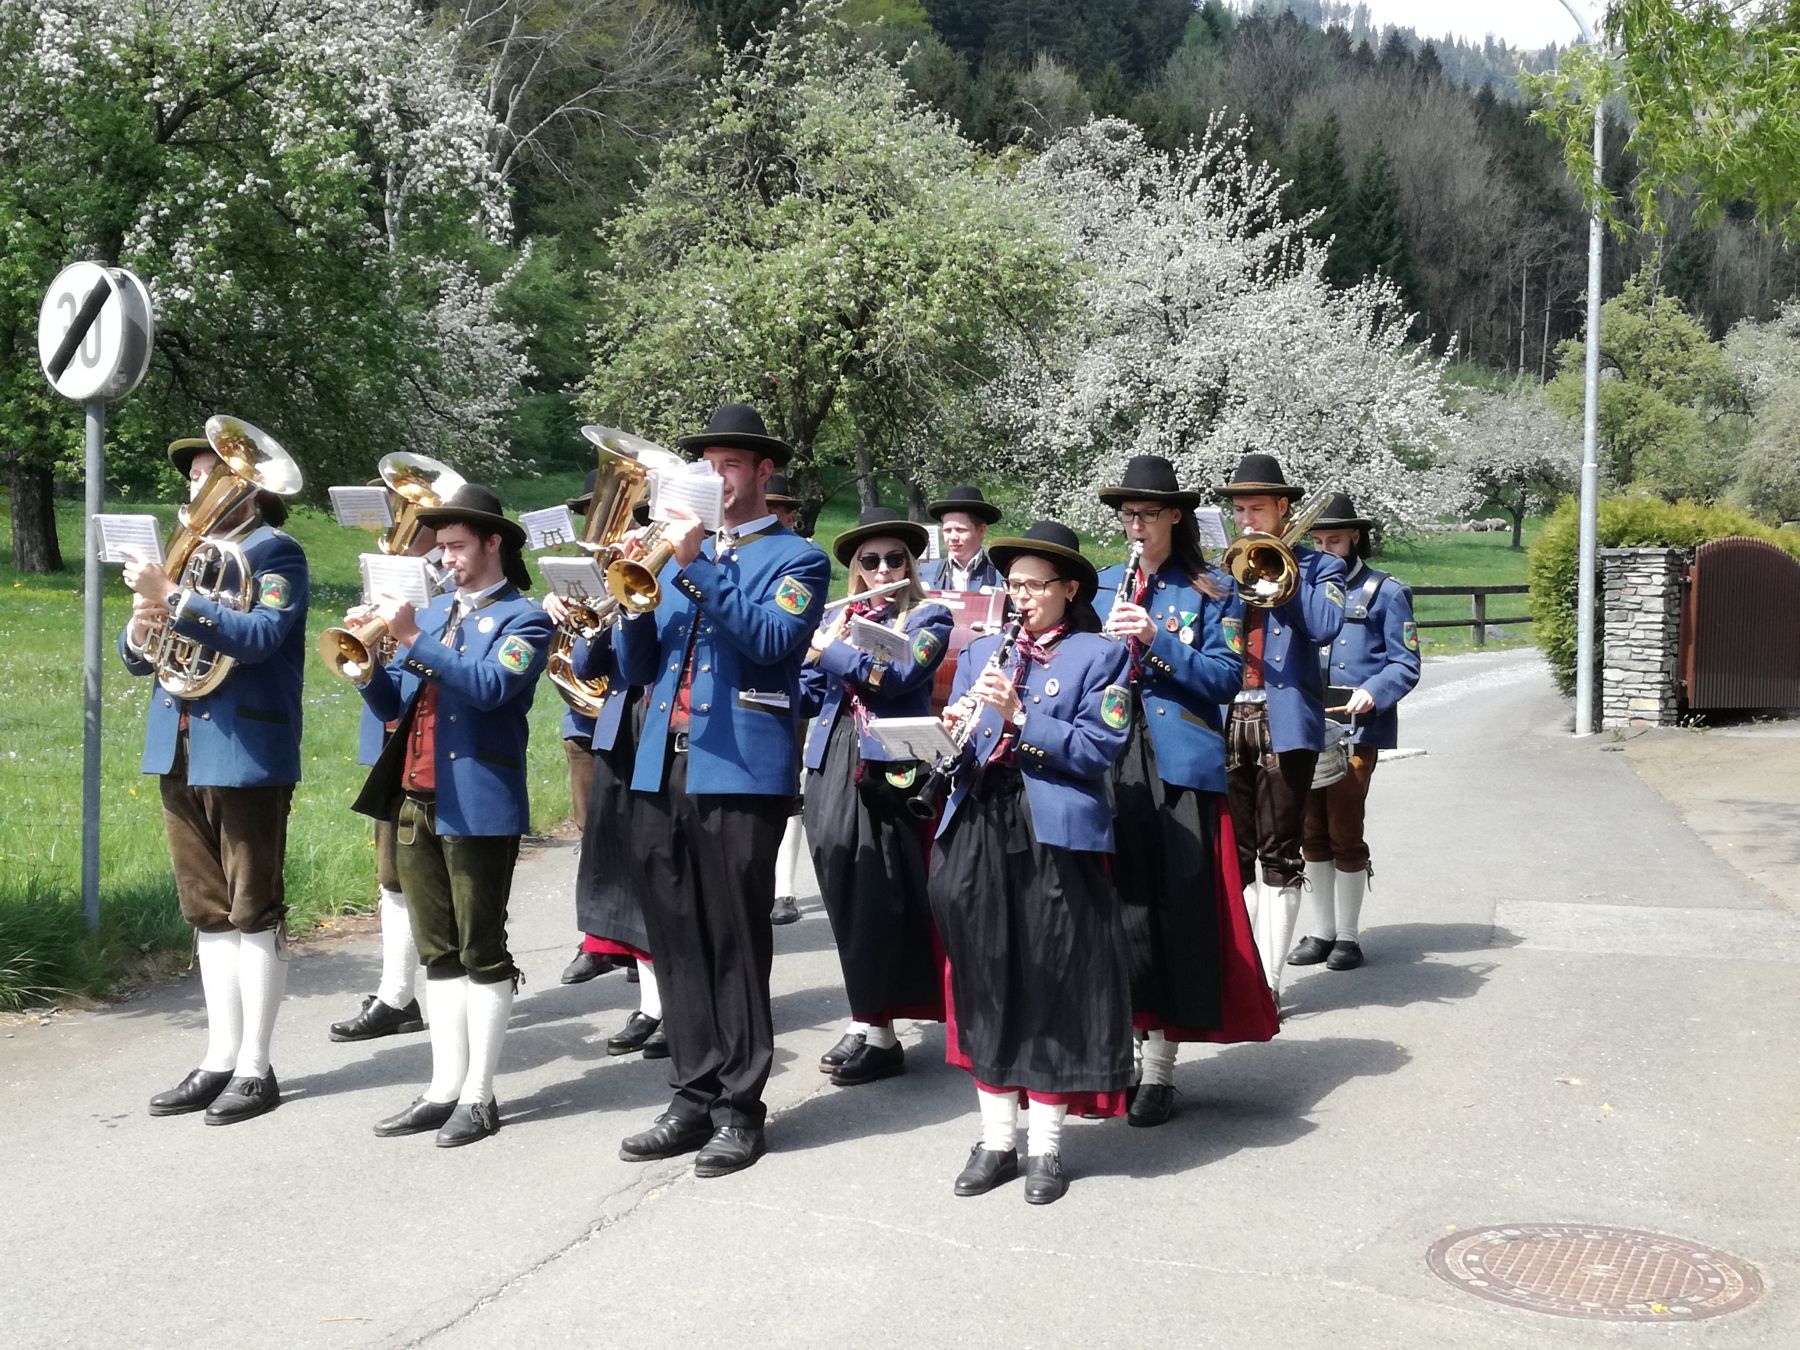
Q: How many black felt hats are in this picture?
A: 13